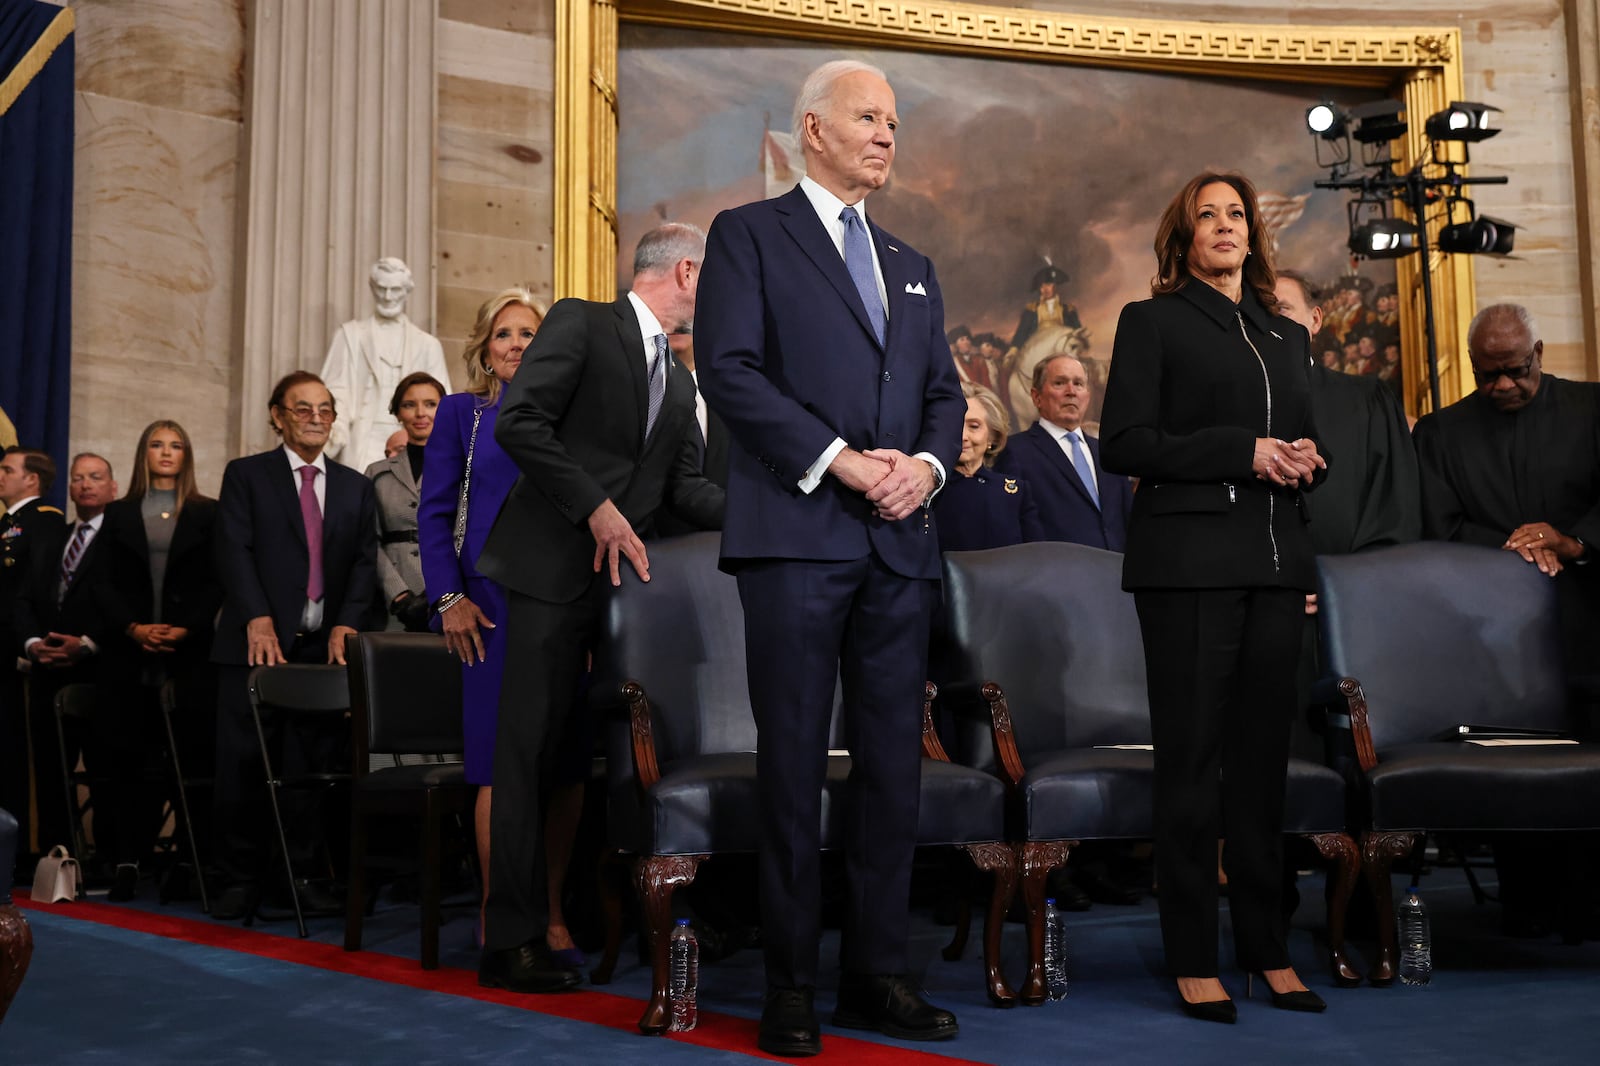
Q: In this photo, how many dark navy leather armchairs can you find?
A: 3